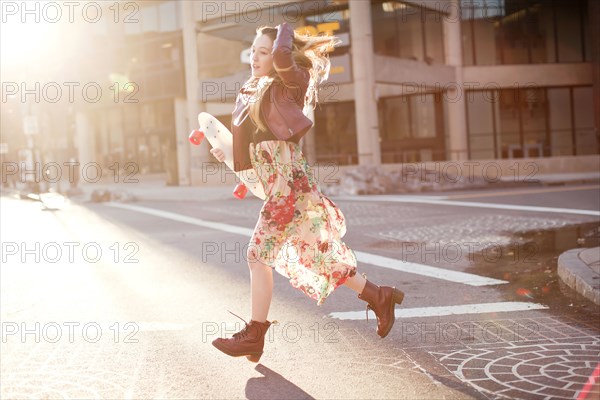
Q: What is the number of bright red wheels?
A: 2